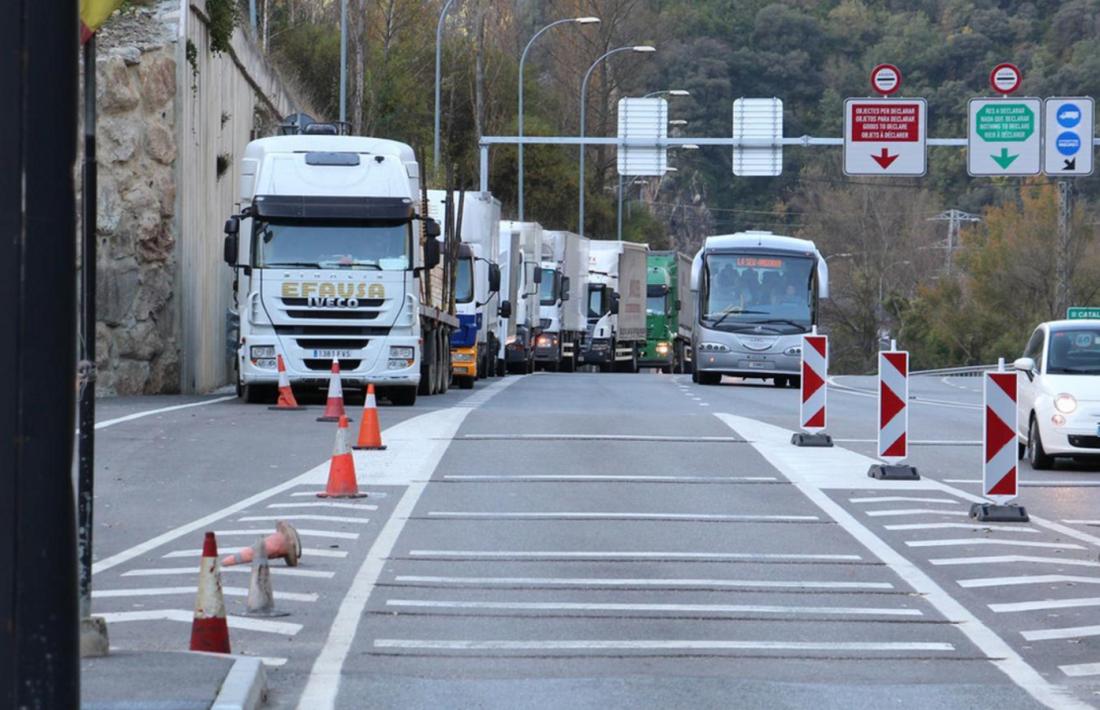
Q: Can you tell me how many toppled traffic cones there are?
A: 1